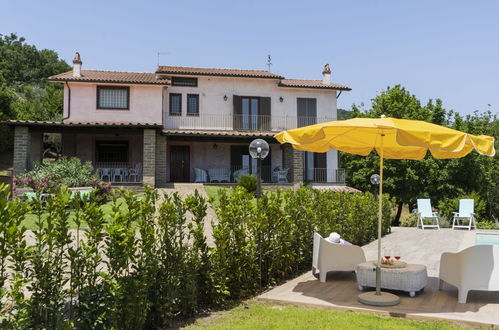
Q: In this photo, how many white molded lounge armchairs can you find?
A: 2